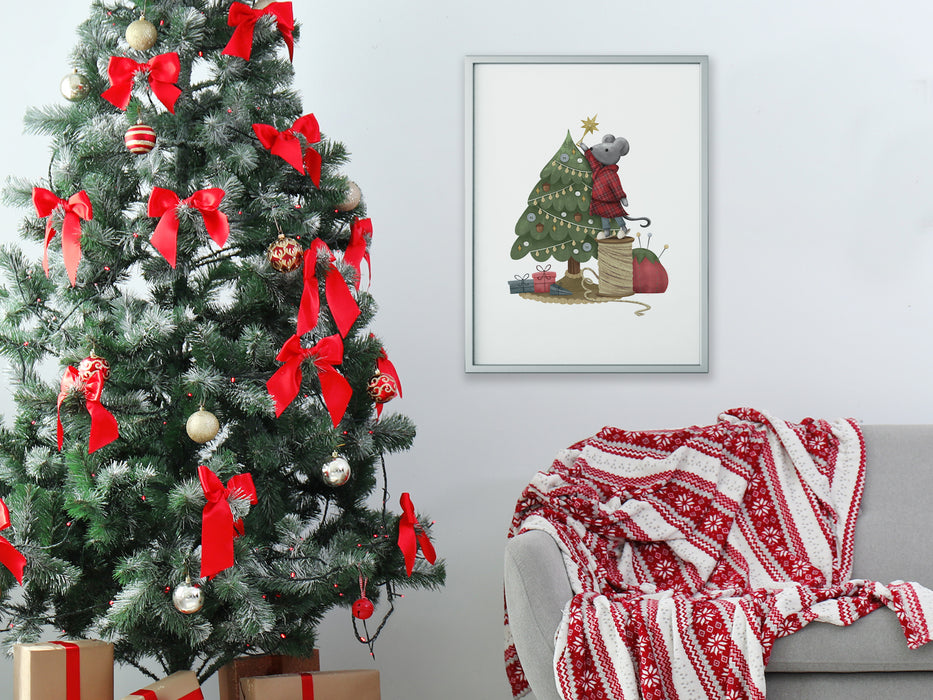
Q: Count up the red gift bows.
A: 13